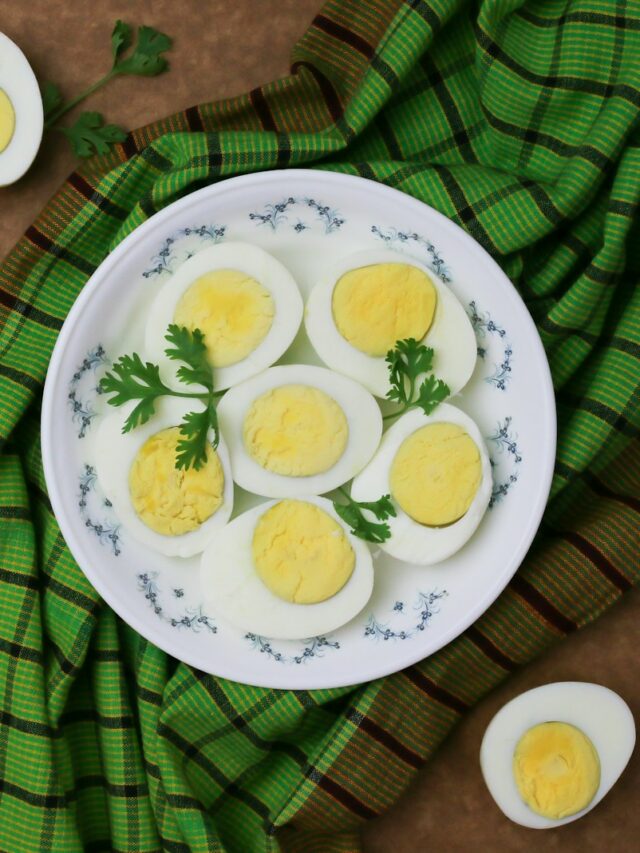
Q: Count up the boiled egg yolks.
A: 8